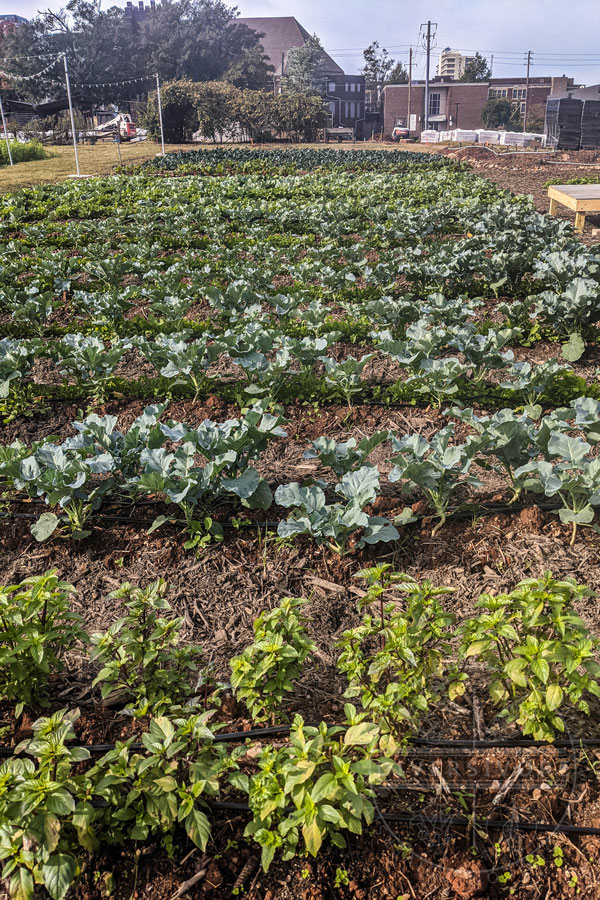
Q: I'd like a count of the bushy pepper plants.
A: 8